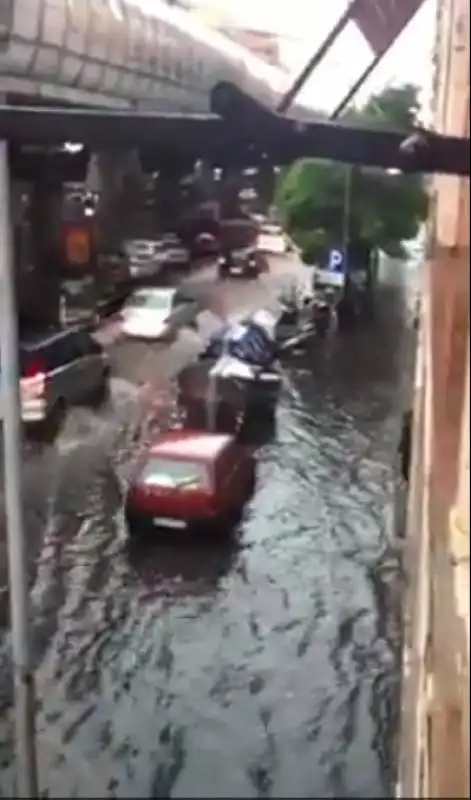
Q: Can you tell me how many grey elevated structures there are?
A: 1